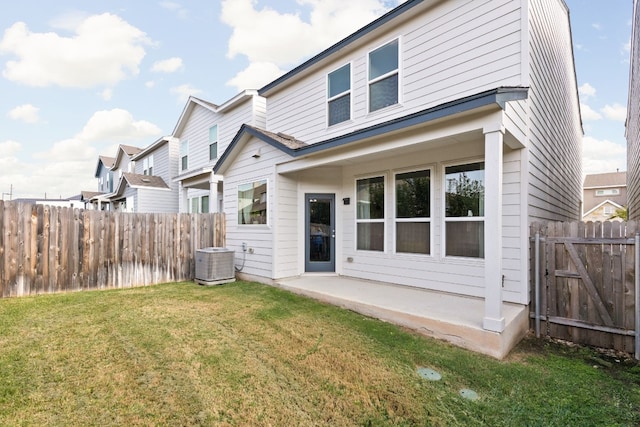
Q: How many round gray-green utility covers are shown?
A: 2